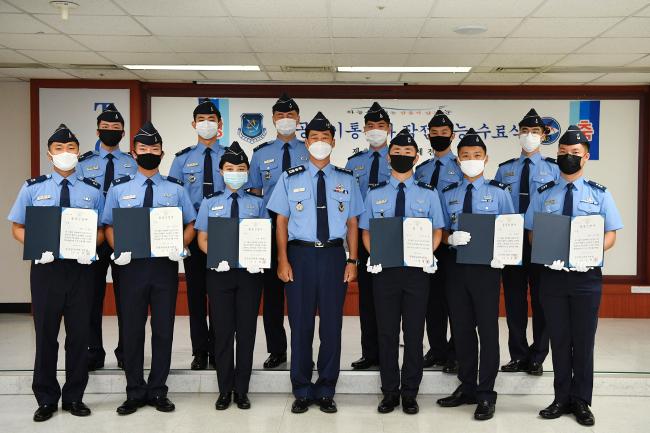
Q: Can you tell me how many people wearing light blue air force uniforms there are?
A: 13